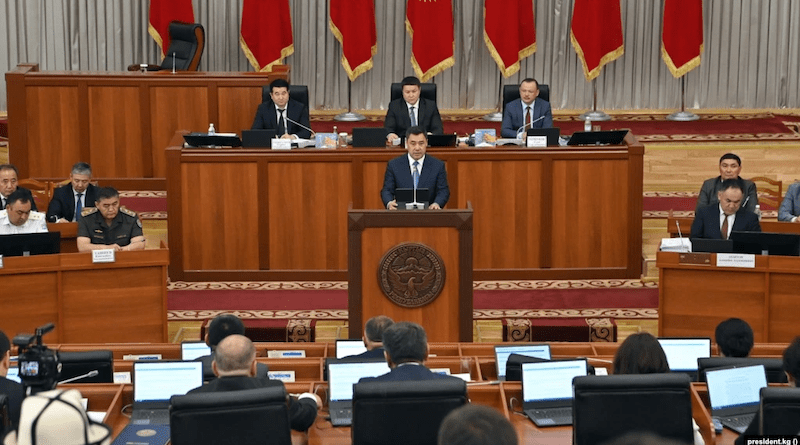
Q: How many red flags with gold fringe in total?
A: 7